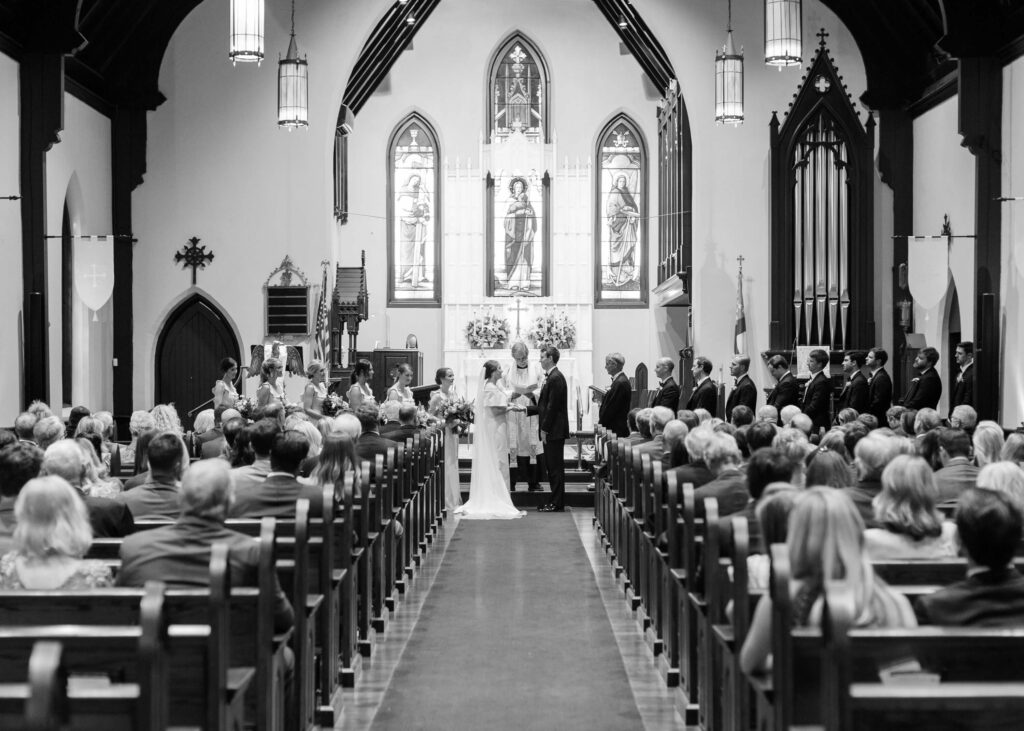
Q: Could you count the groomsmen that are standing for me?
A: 10